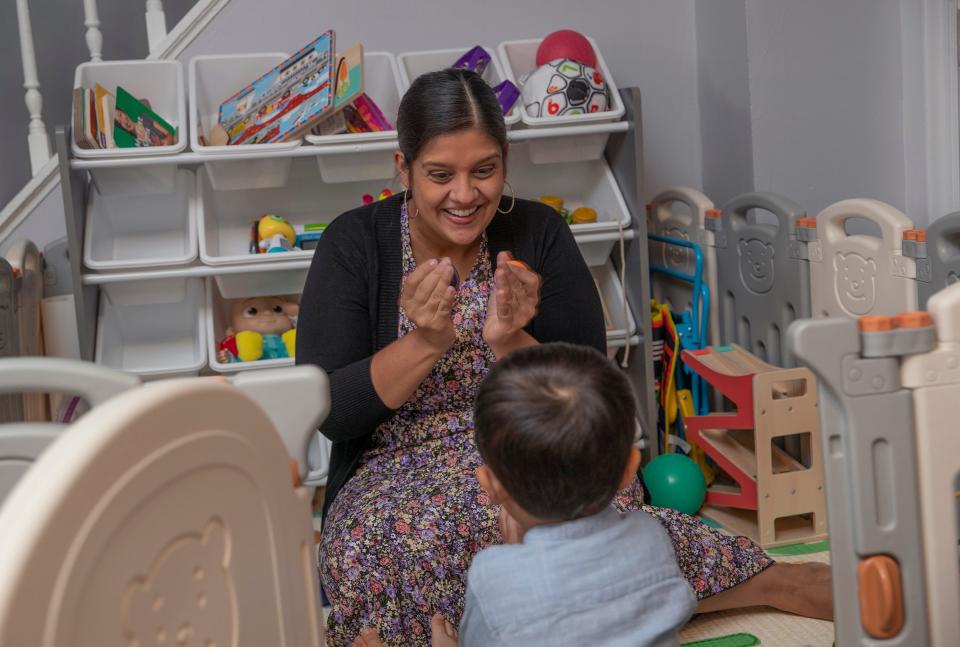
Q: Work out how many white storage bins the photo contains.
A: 11